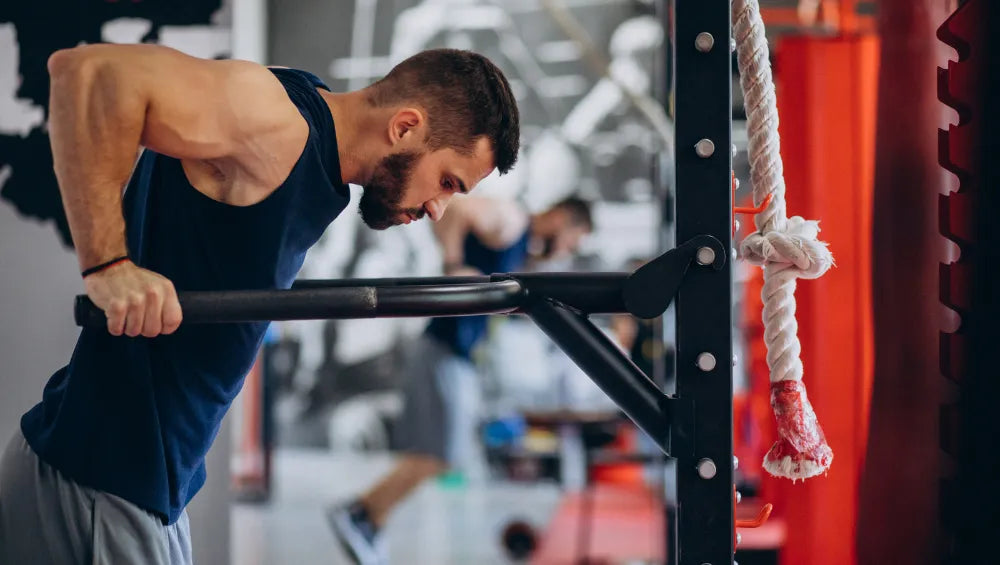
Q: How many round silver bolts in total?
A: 5